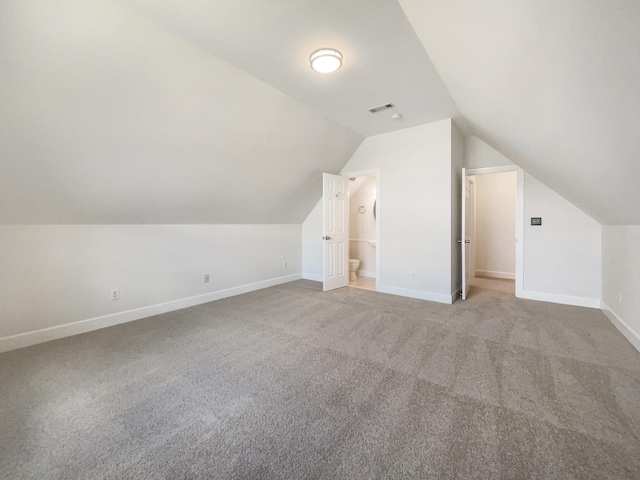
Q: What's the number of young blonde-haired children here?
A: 0